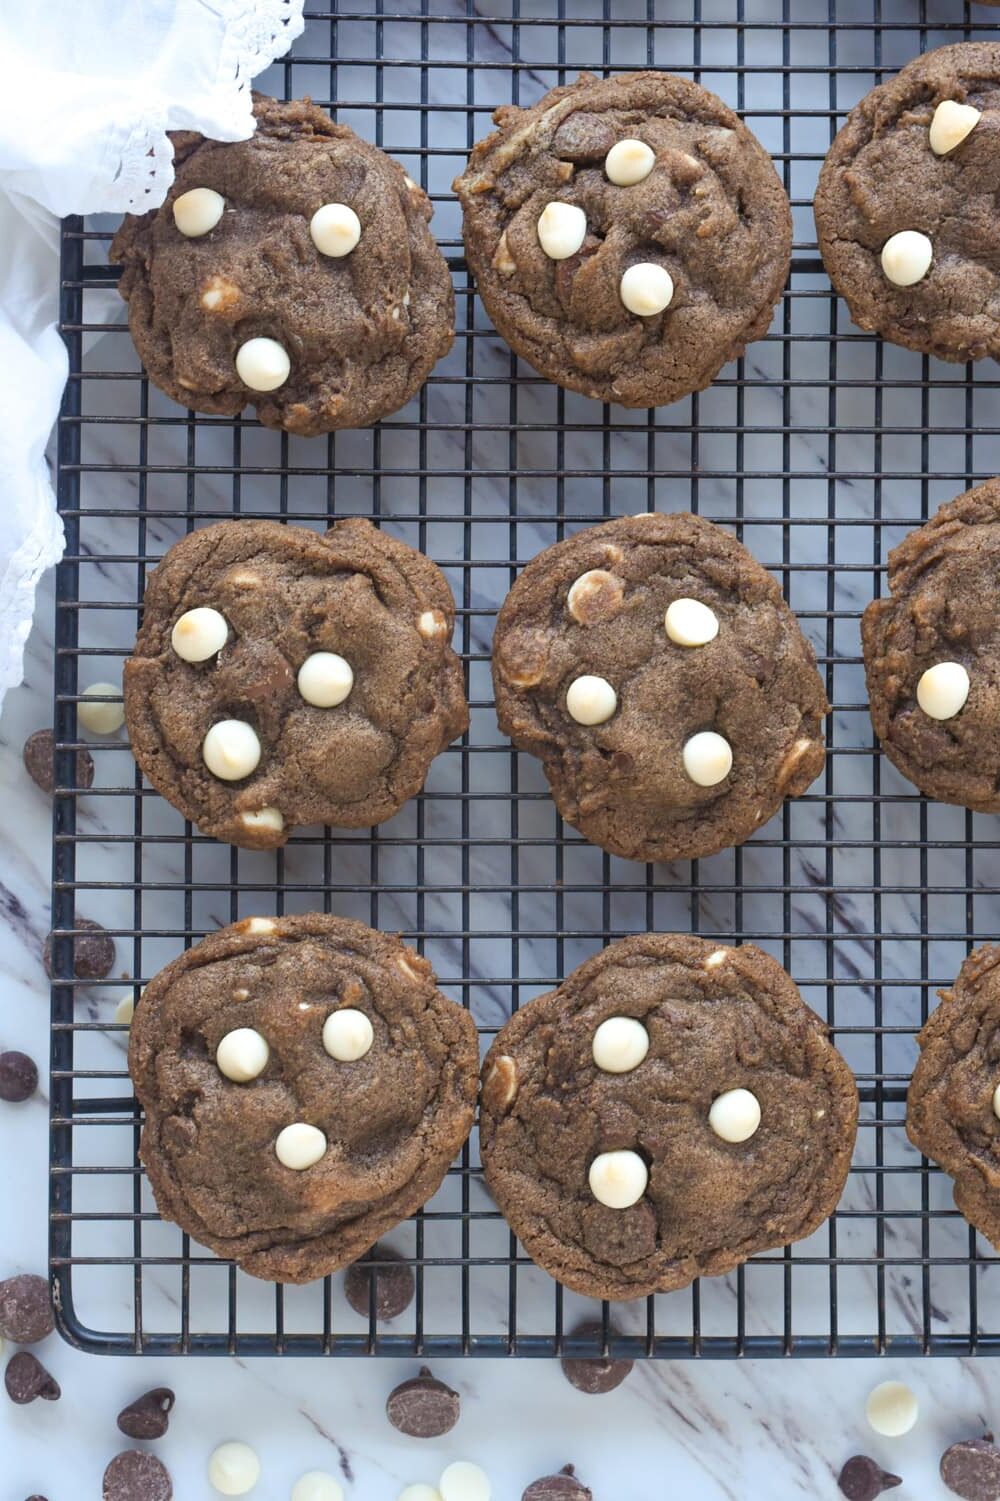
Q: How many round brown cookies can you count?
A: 9